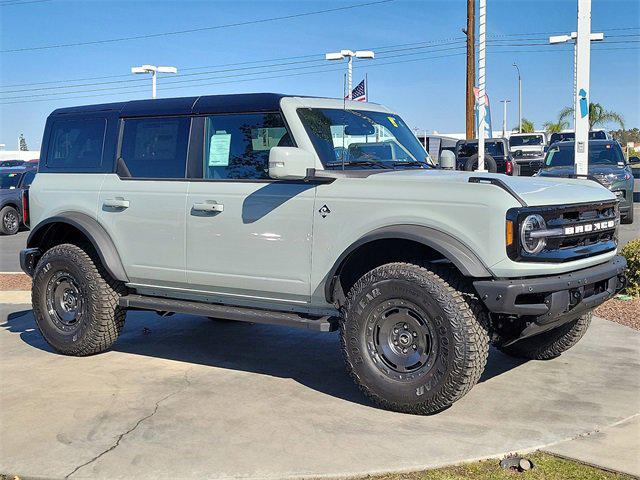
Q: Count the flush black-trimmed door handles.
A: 0